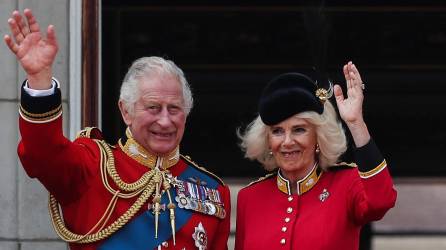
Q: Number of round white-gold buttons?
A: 5